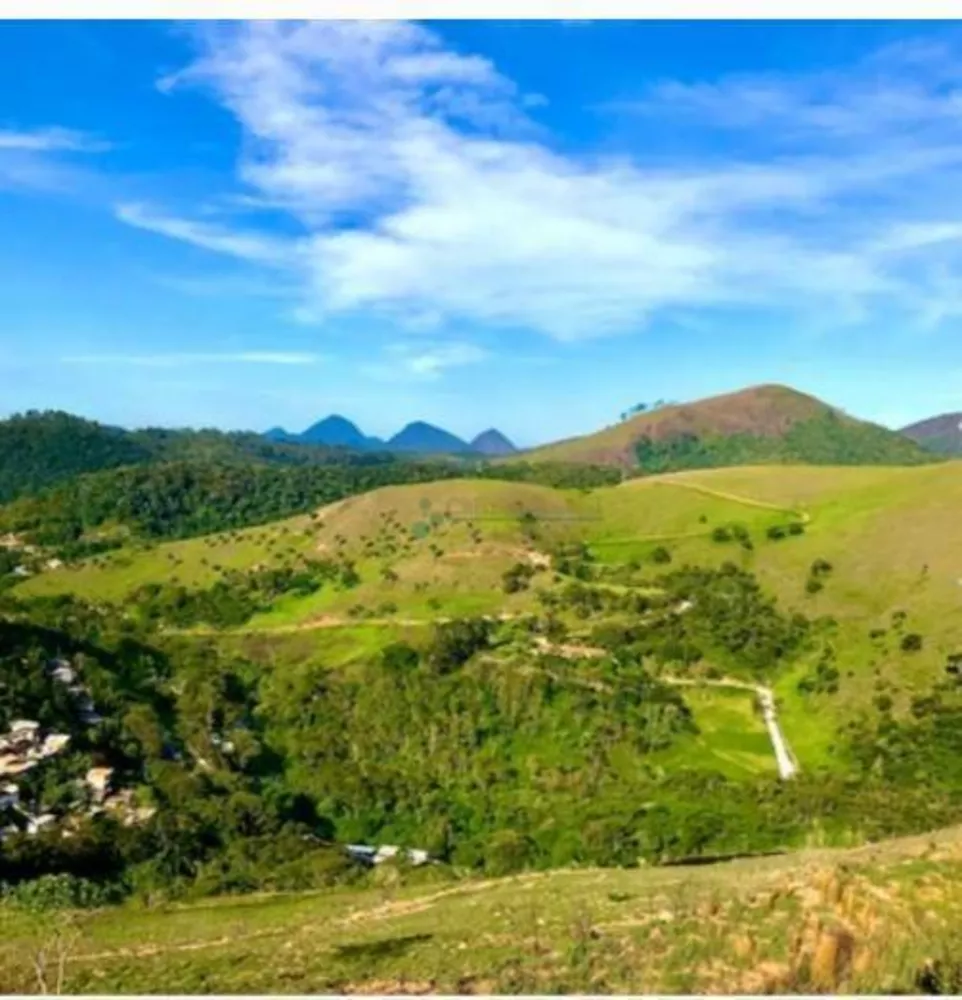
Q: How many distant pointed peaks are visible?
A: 3